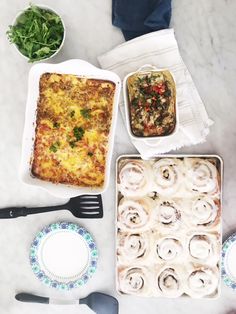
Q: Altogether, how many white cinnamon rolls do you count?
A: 12